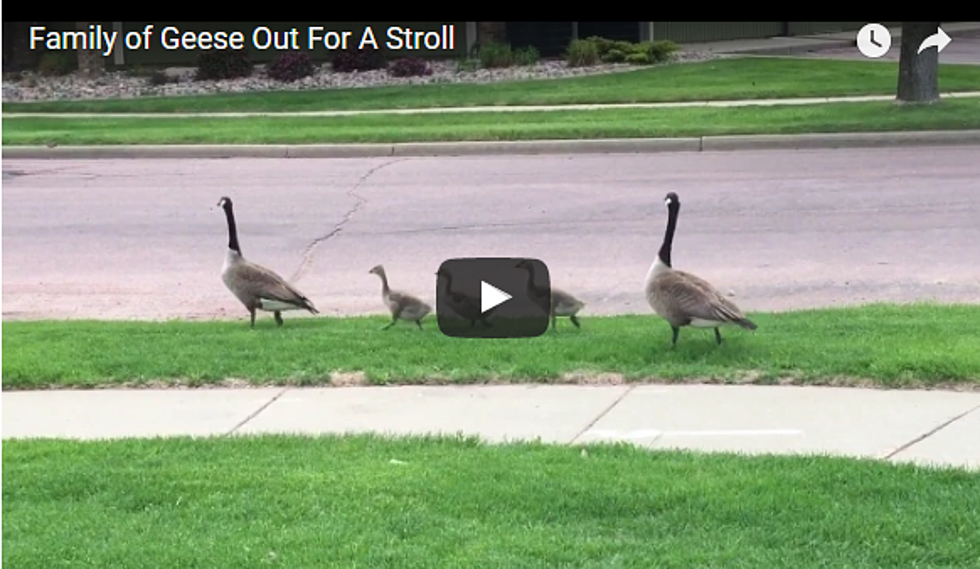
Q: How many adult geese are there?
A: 2